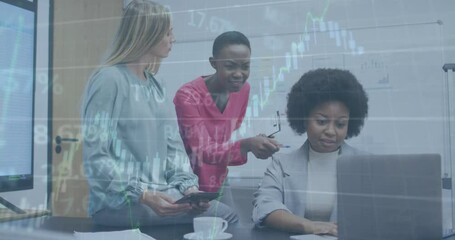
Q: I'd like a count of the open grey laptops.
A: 1